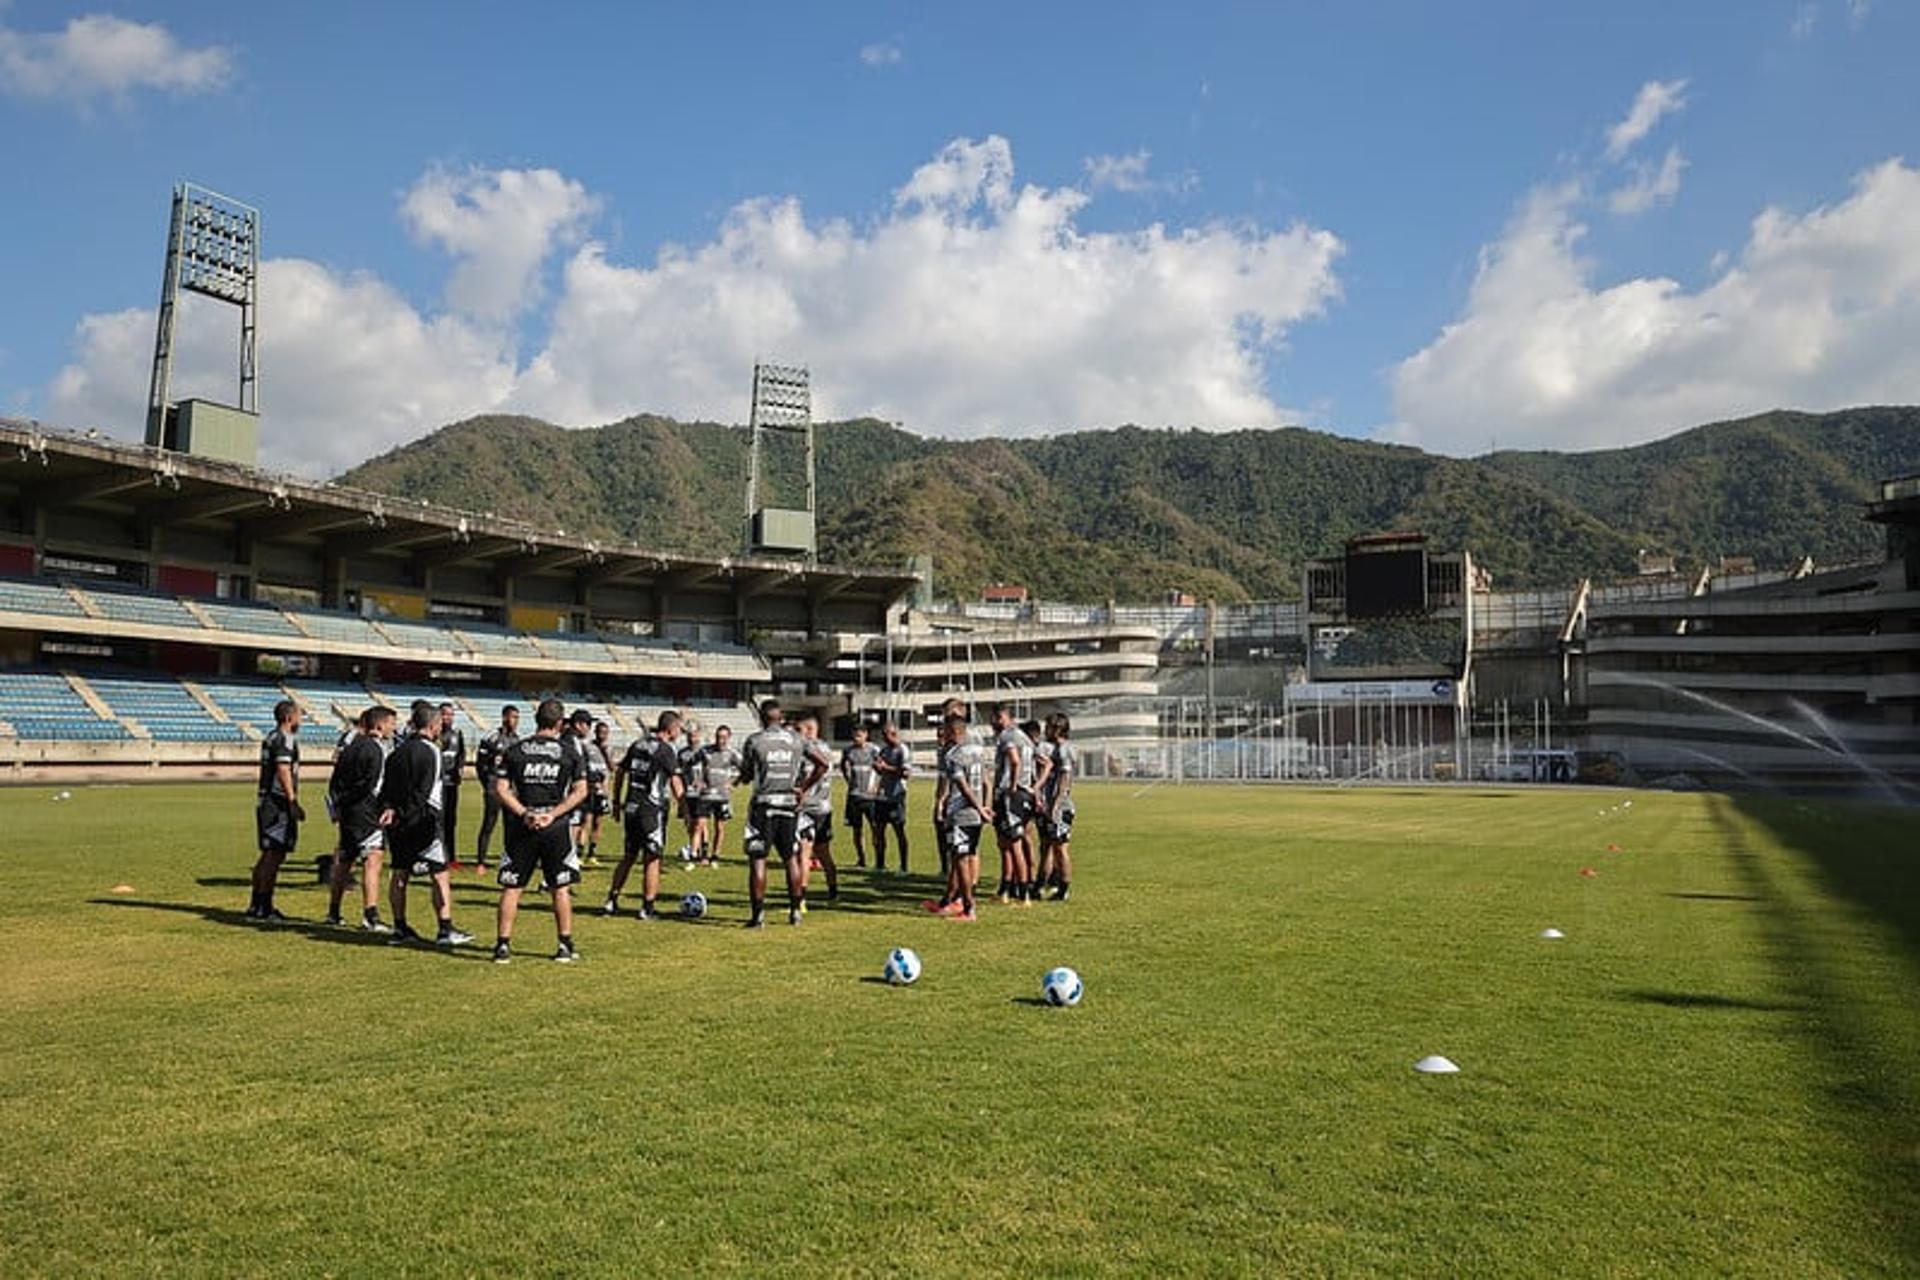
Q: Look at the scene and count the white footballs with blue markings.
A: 3